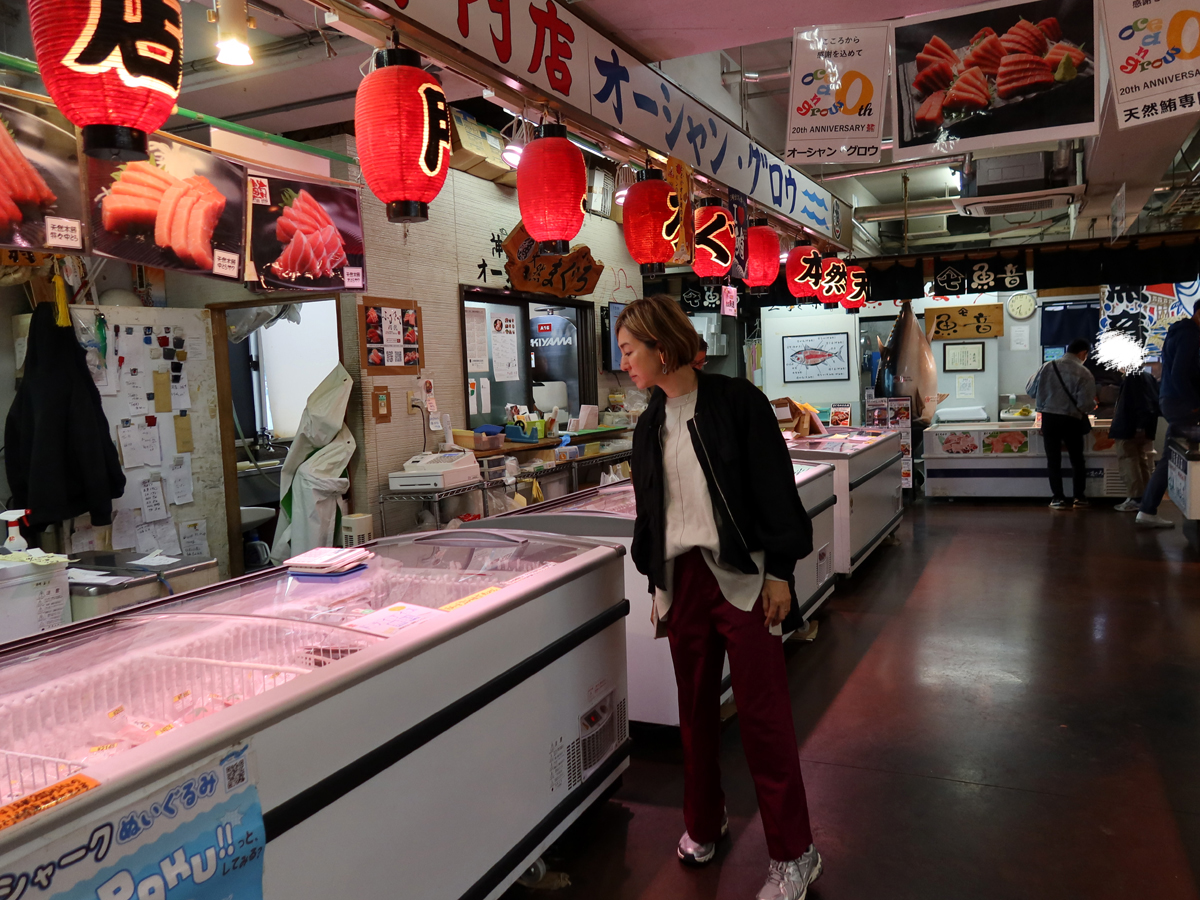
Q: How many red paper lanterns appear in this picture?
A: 9